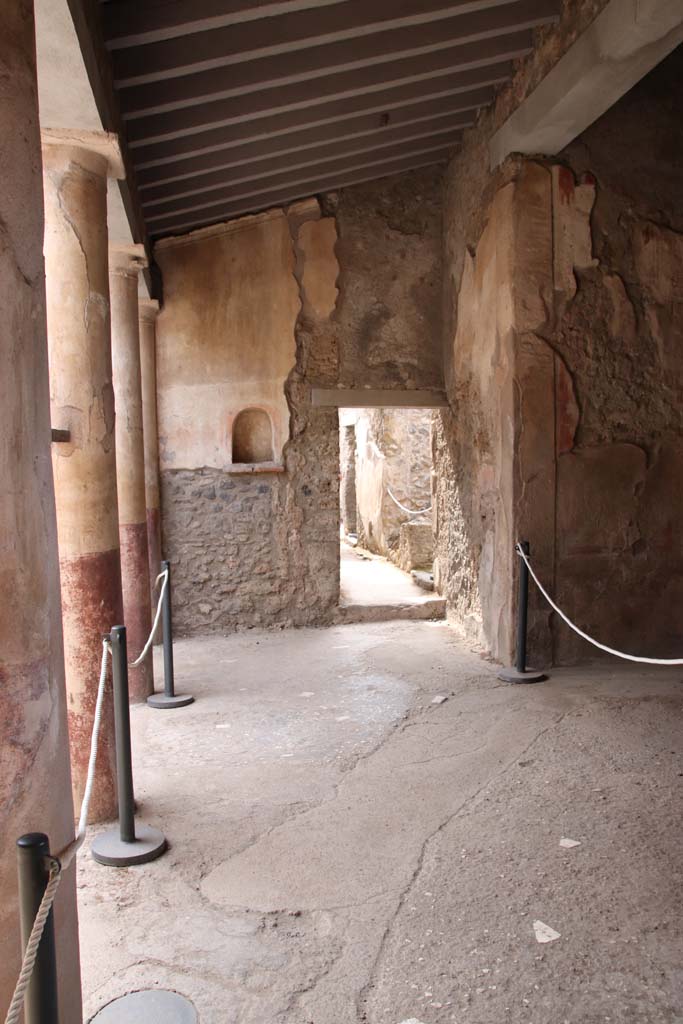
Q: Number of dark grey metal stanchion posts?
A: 4